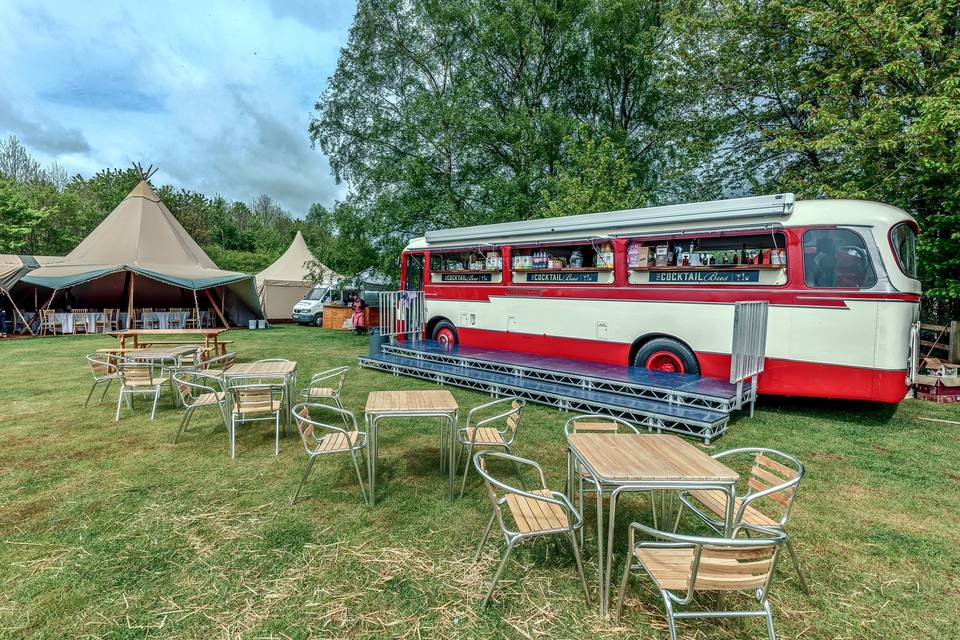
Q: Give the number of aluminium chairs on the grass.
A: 14